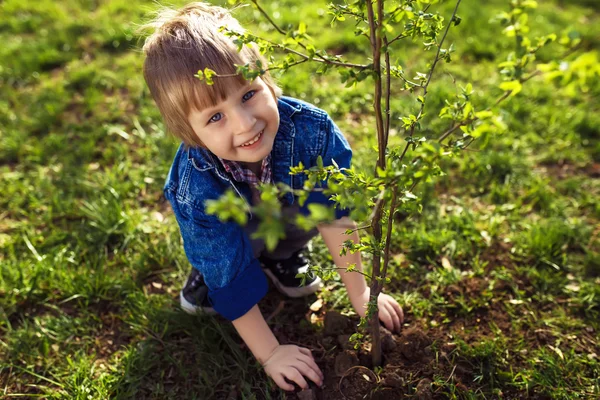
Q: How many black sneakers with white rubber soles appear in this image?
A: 2